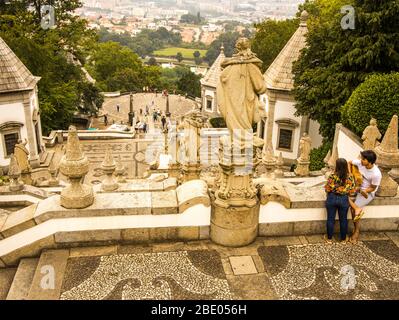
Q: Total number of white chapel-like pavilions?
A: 3